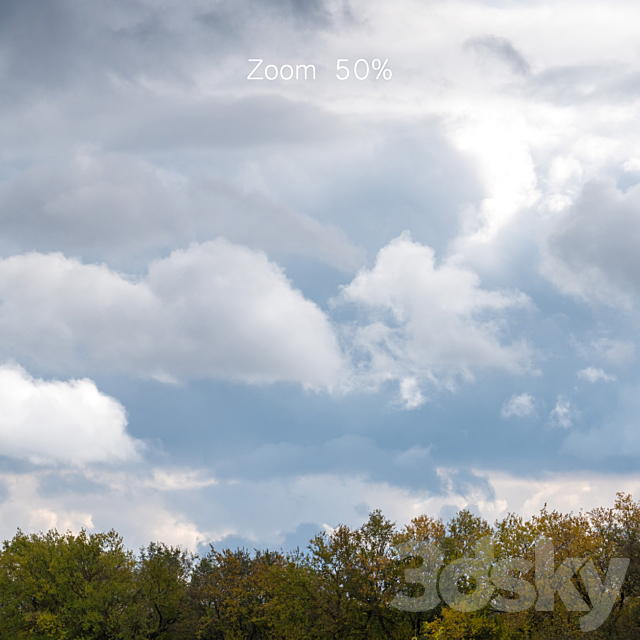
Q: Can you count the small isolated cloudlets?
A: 3